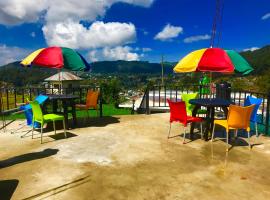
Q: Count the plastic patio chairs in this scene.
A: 7